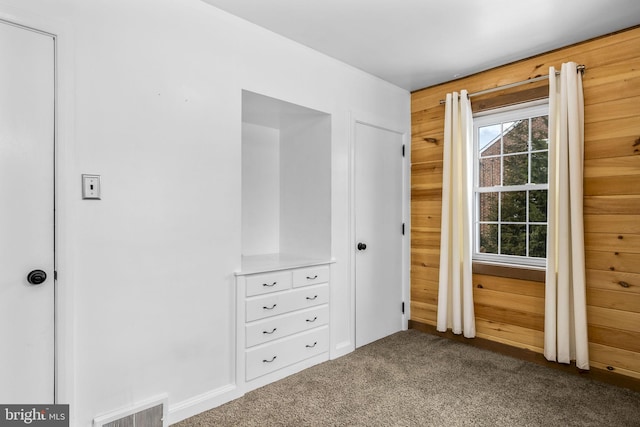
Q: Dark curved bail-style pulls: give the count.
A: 8